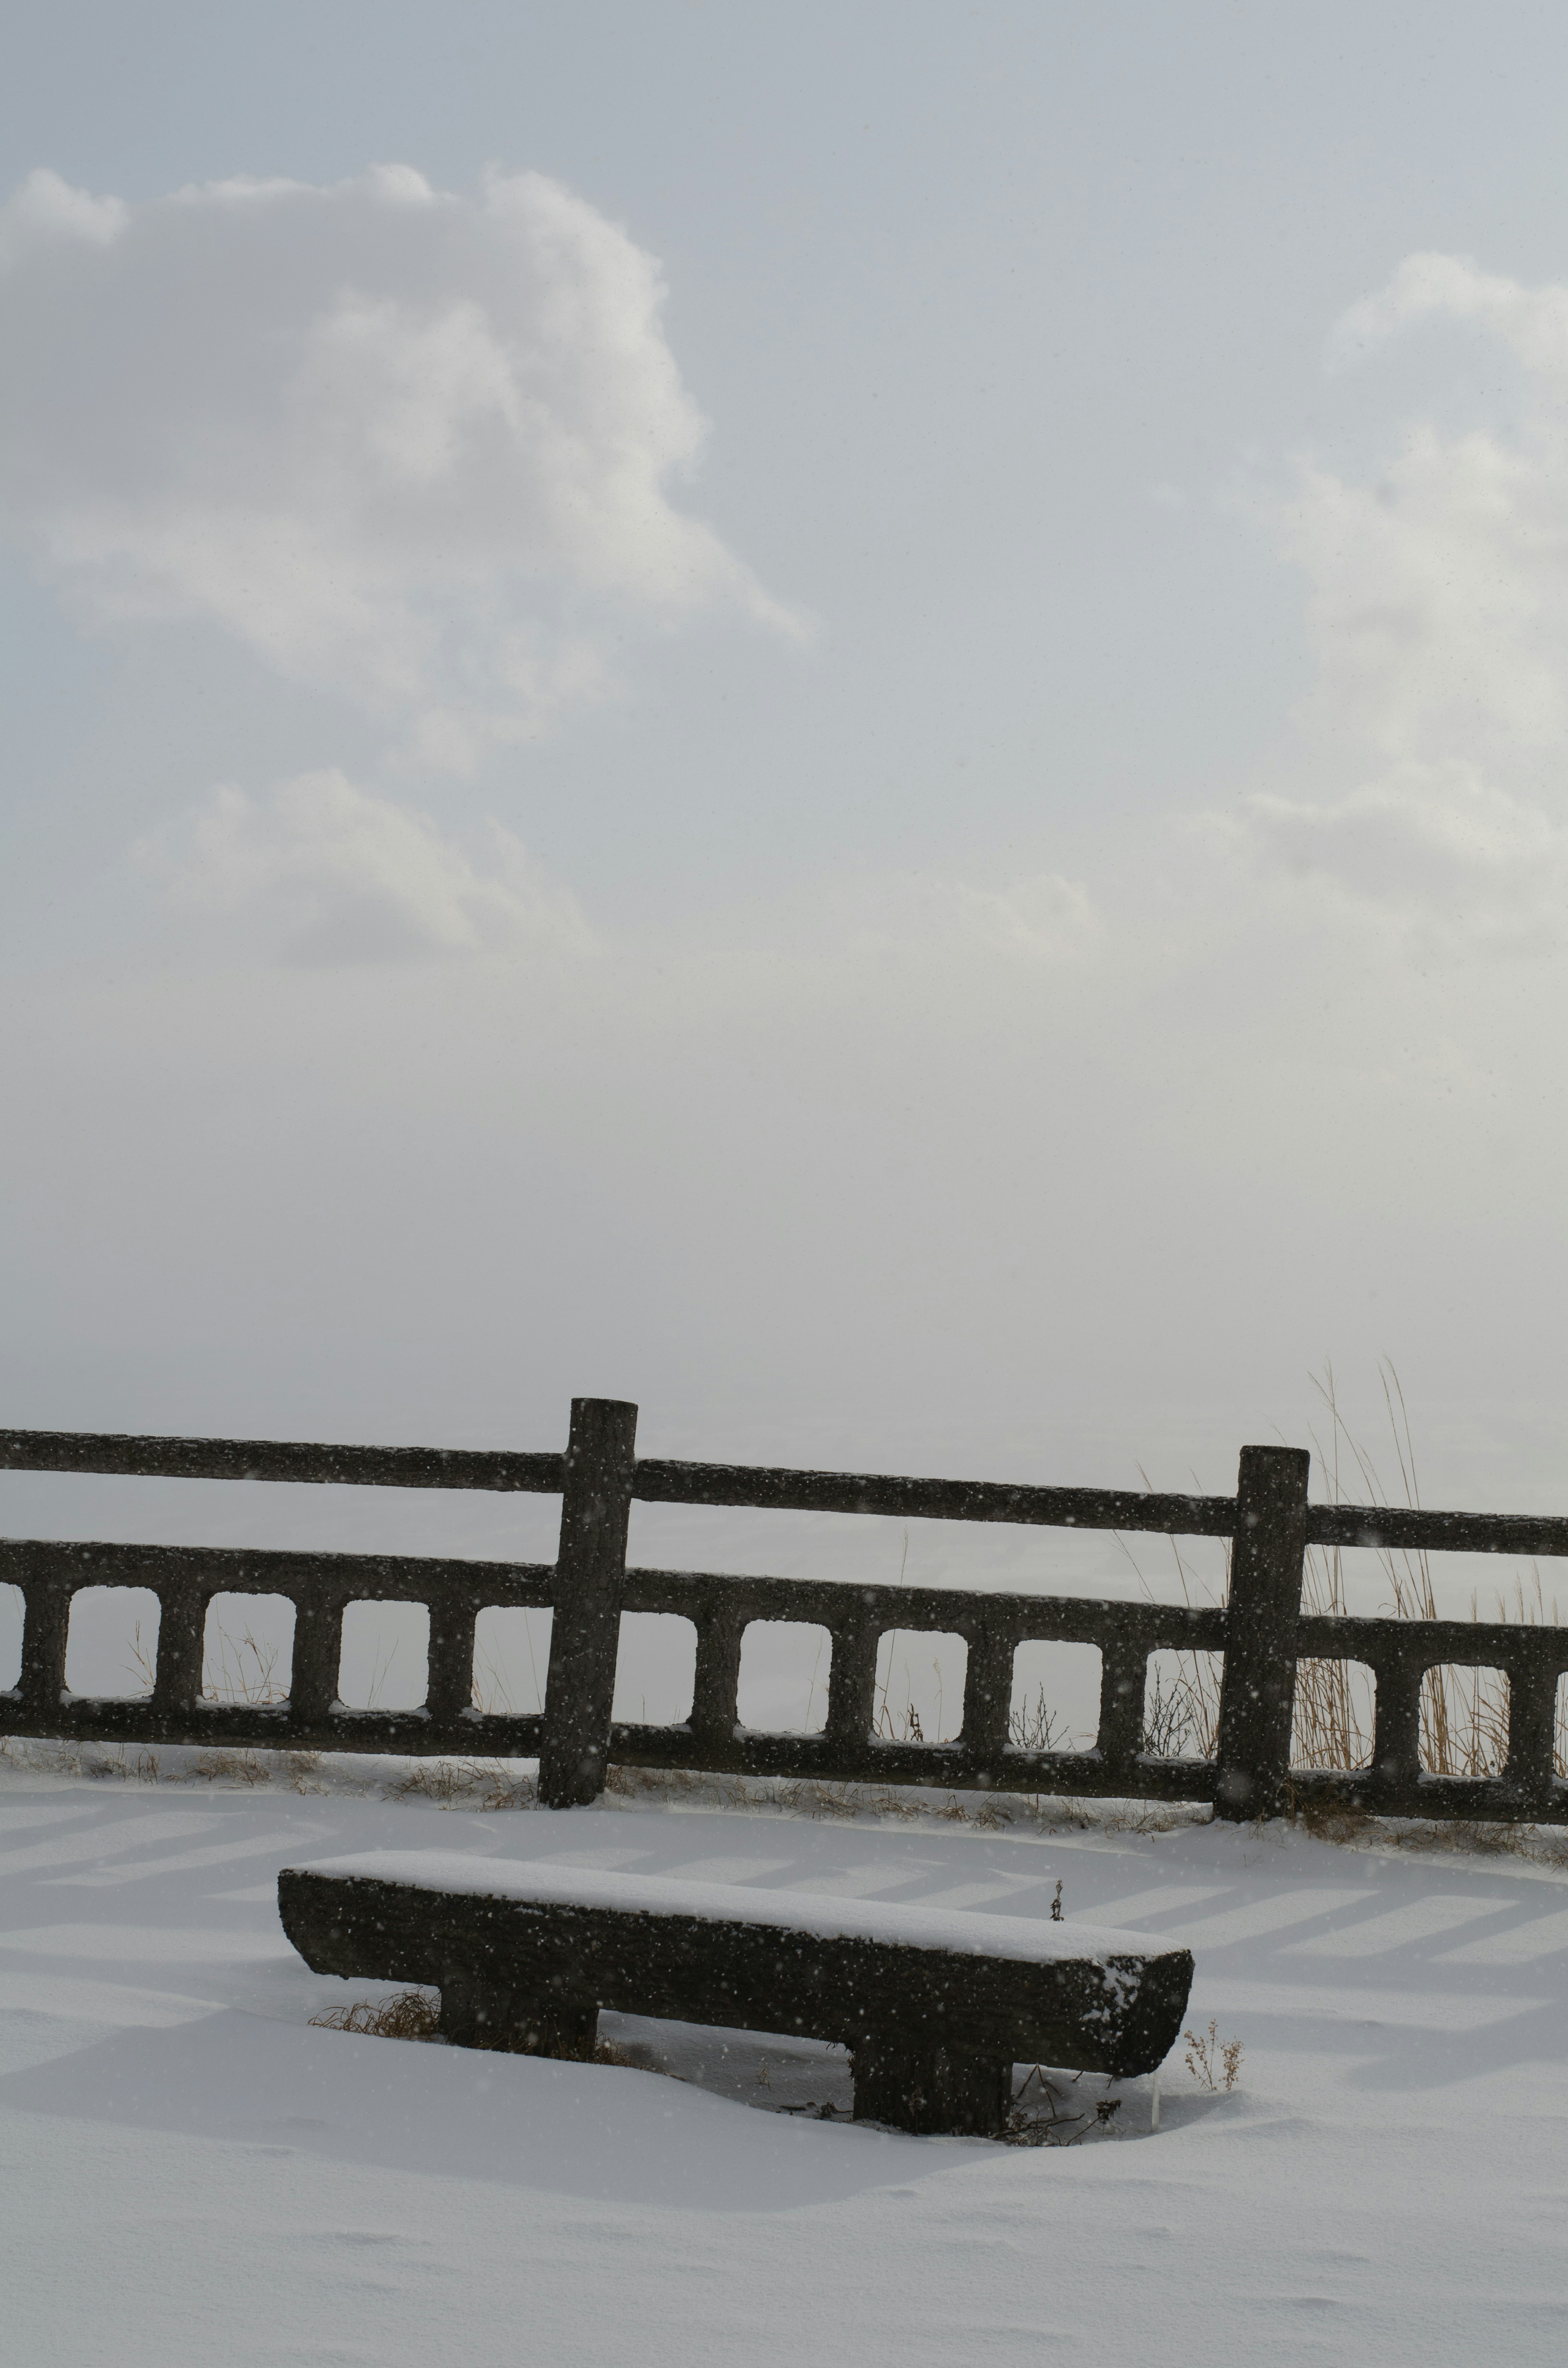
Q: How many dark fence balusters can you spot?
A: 10